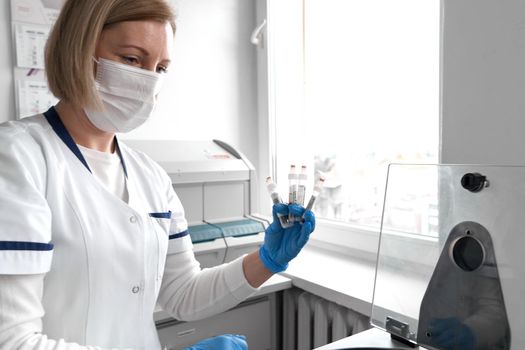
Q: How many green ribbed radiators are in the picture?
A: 0